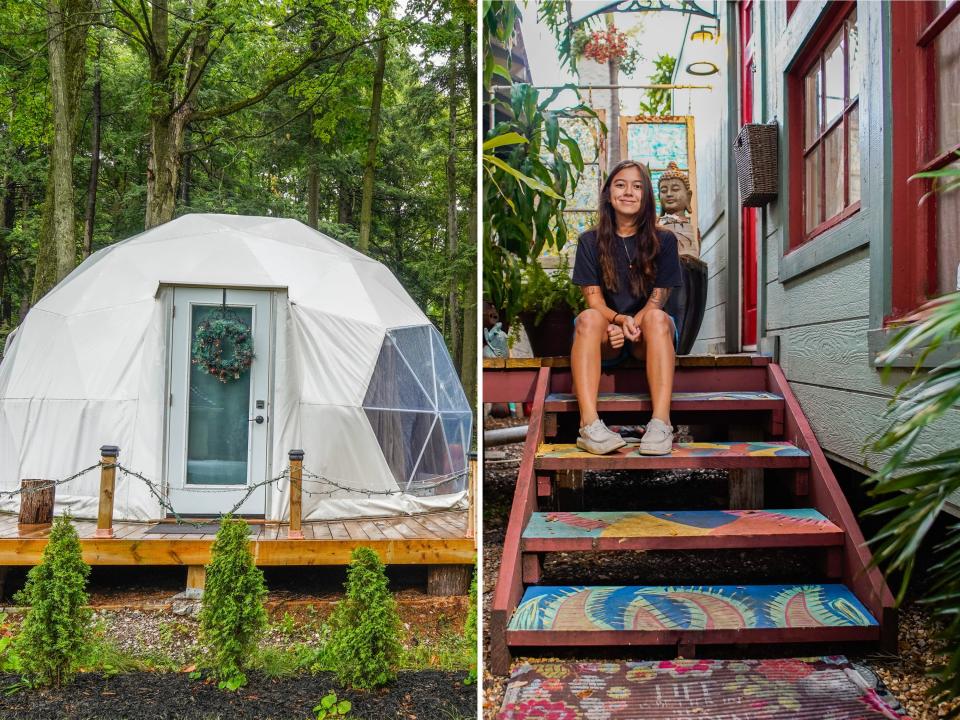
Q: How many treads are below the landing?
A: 4